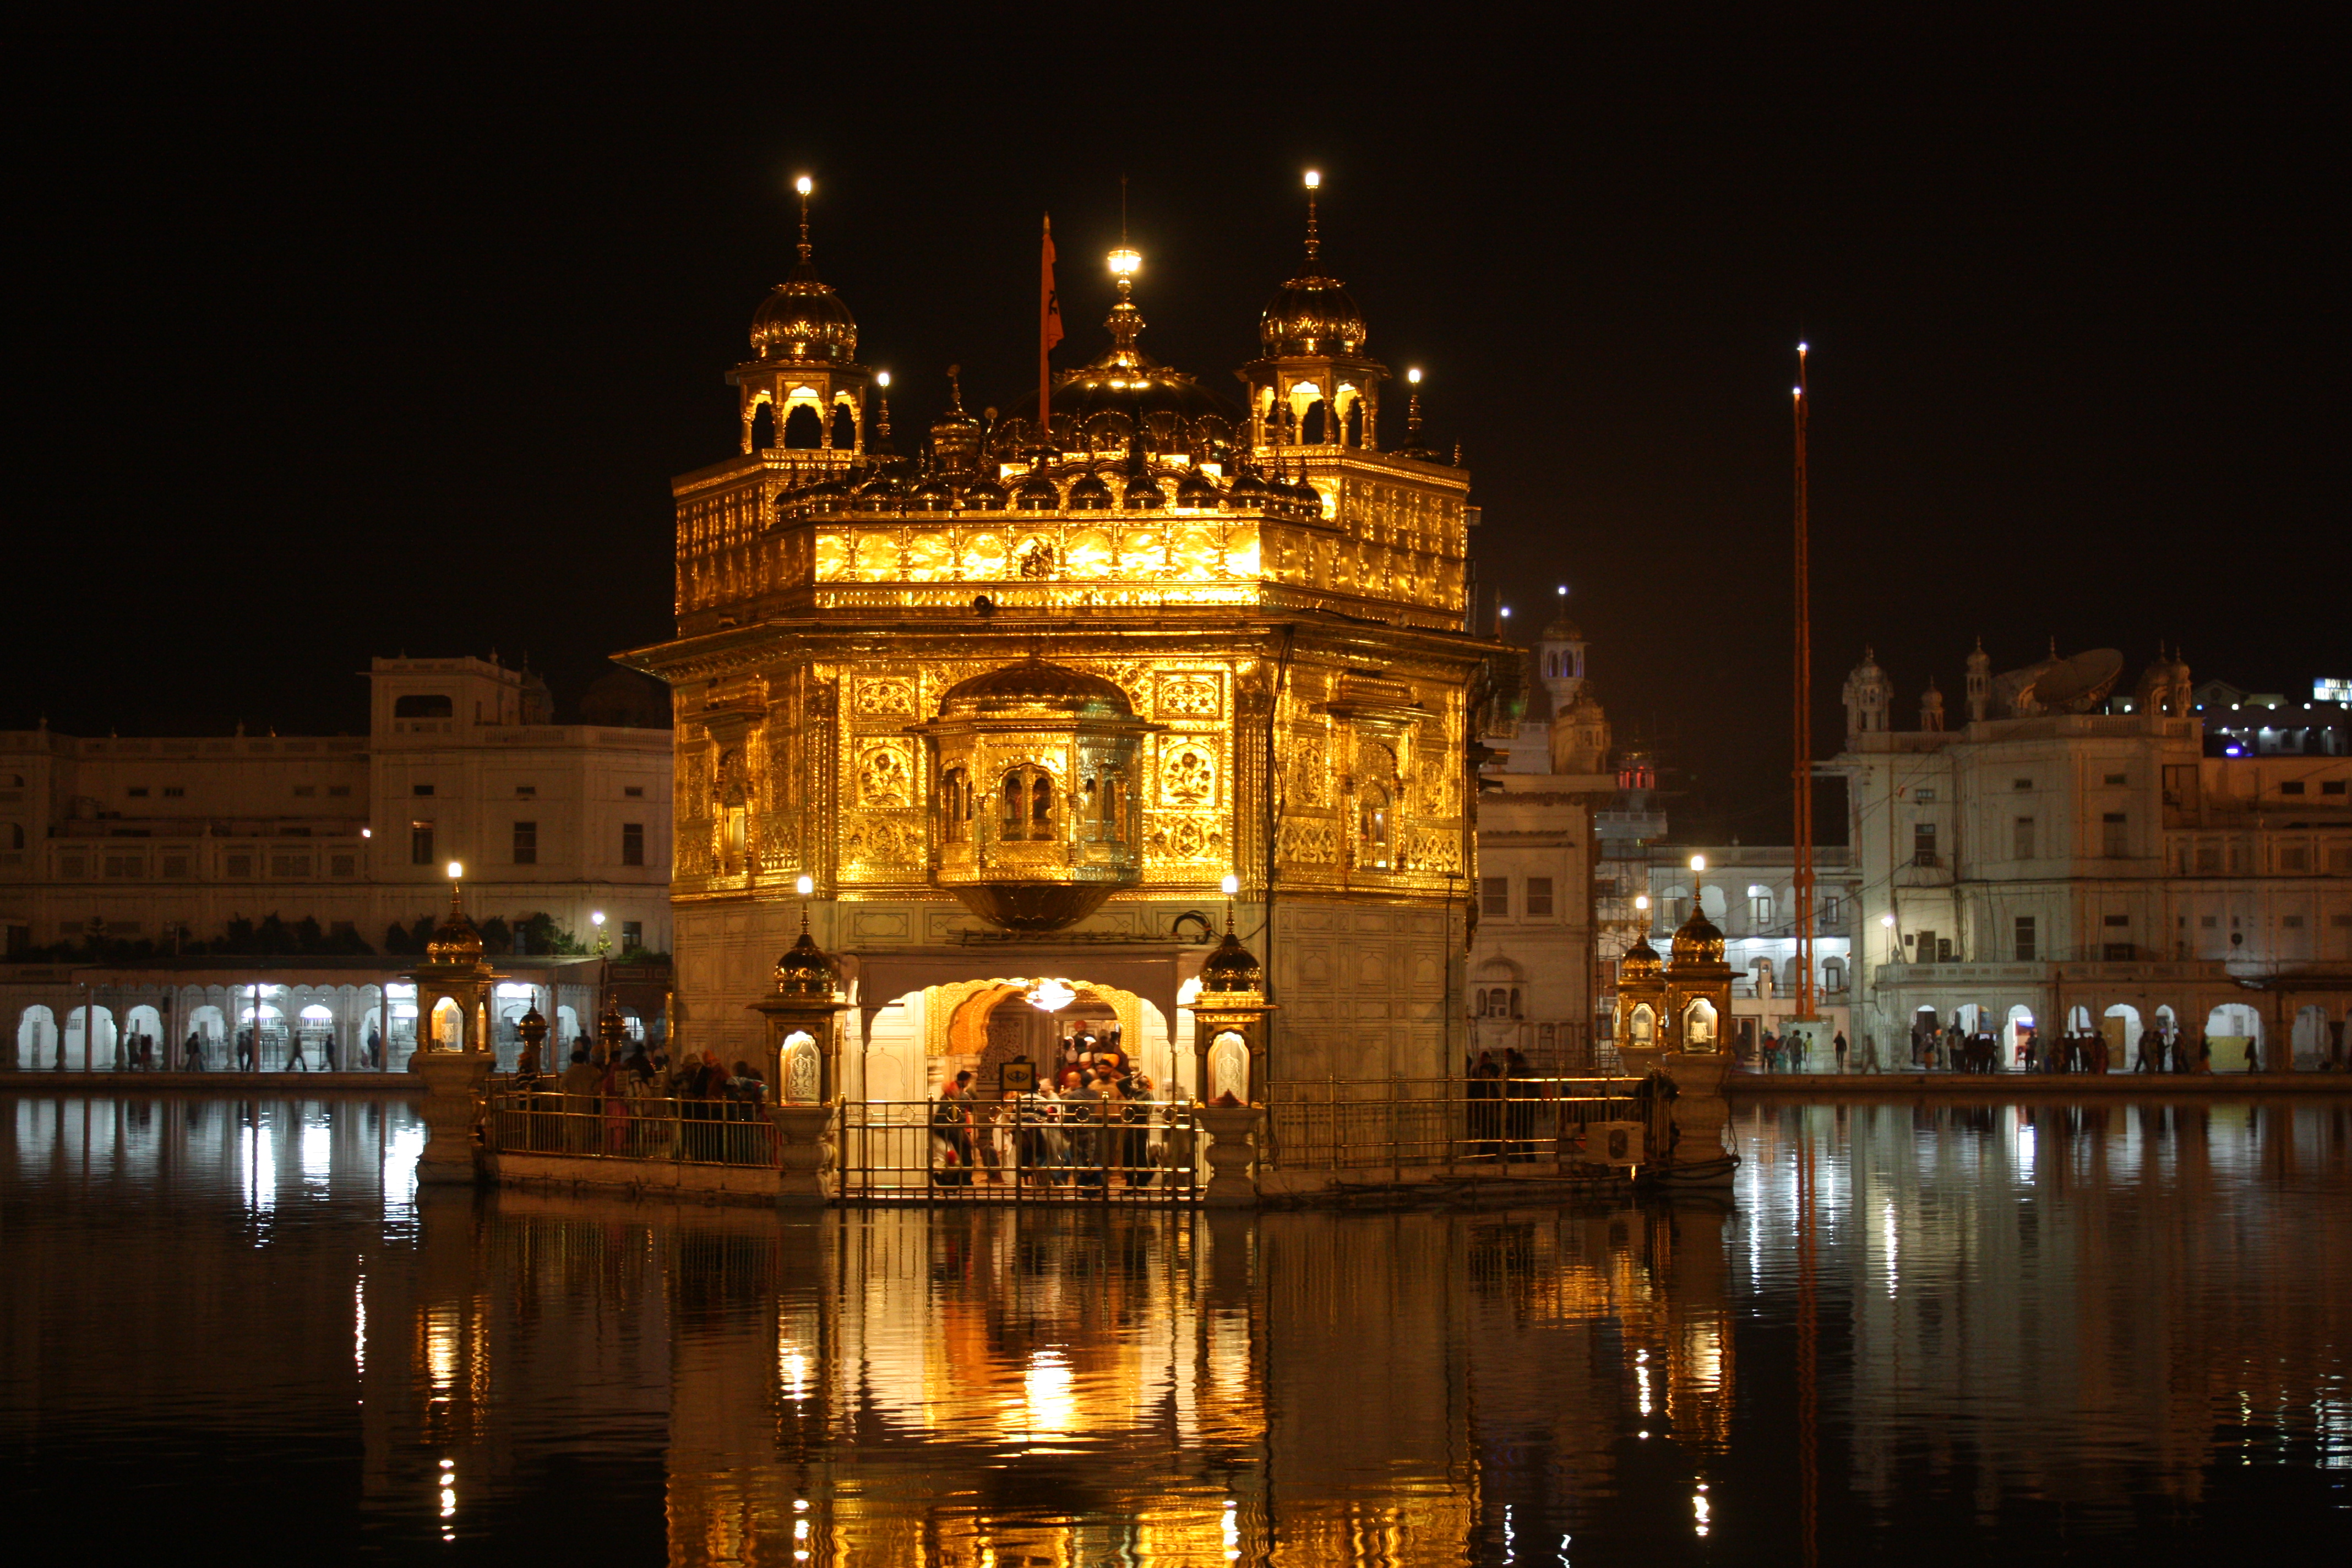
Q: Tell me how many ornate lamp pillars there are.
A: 5